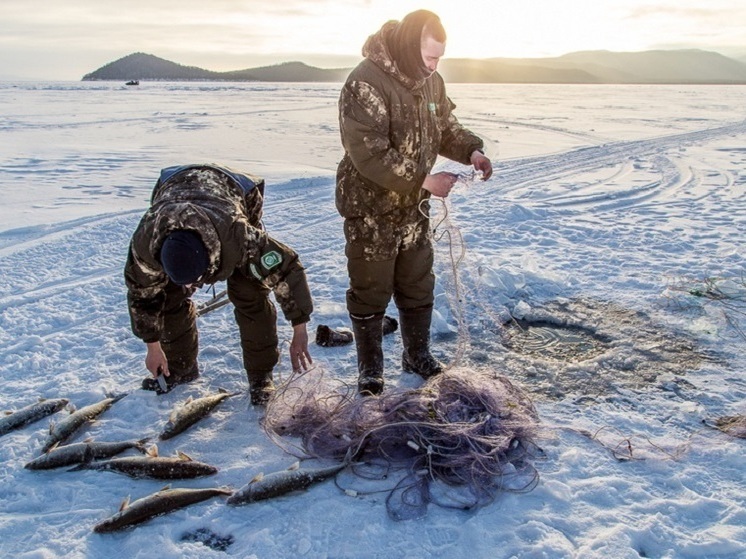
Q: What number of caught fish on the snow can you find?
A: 7